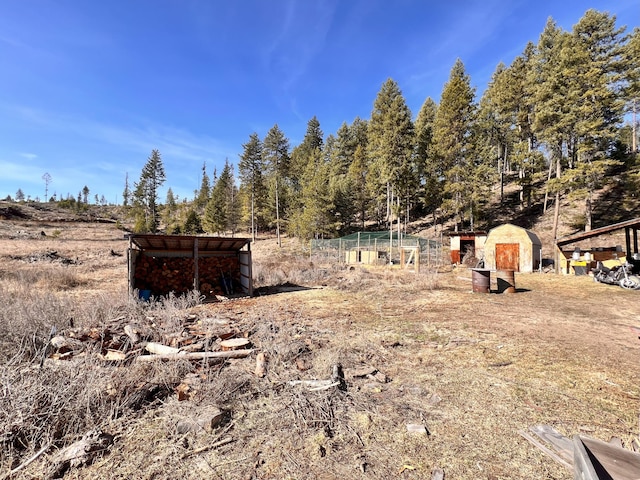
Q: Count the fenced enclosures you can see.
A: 1